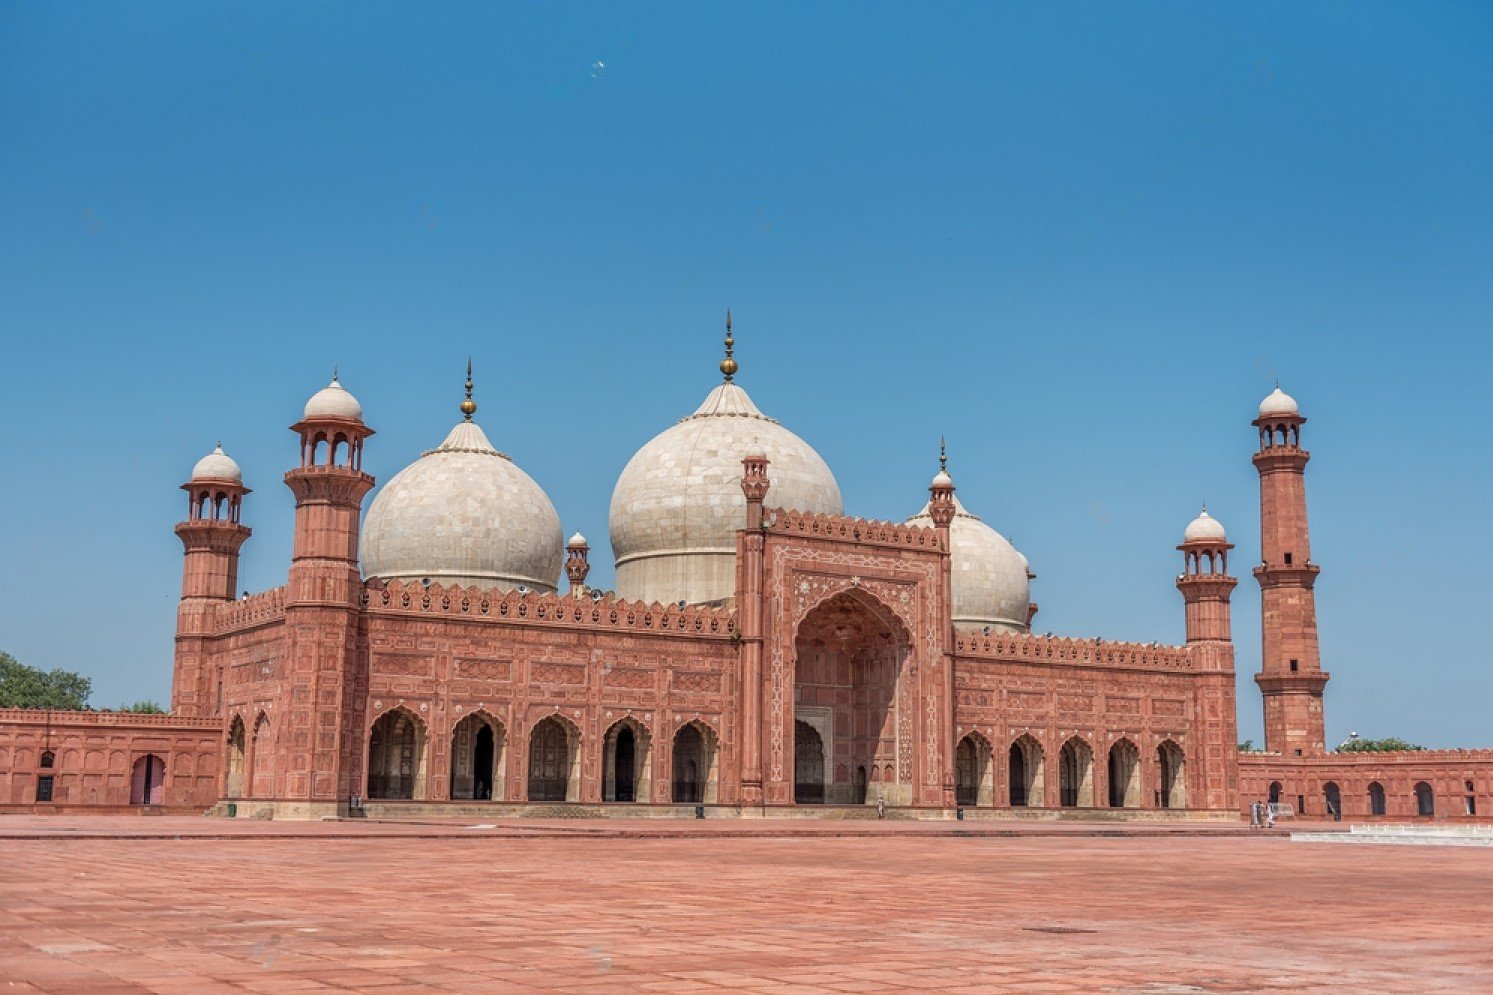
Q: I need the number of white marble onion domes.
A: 3